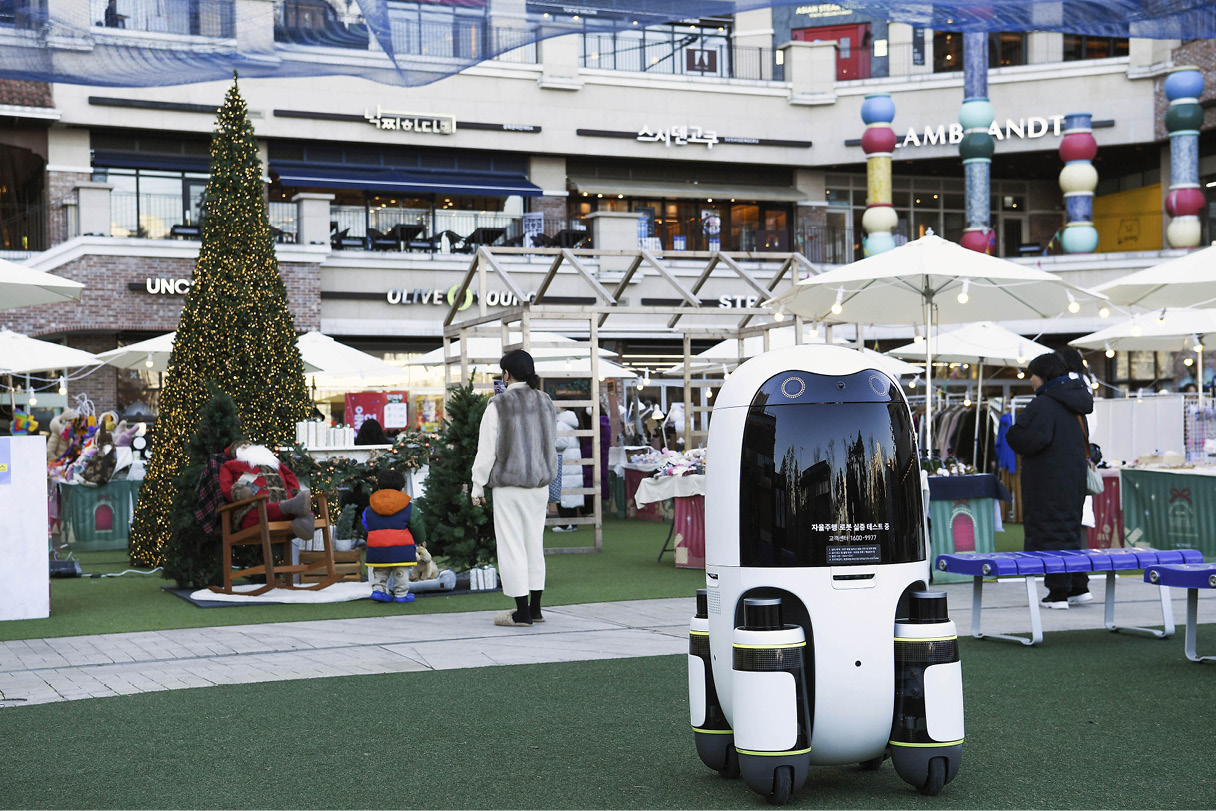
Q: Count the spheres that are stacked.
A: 14